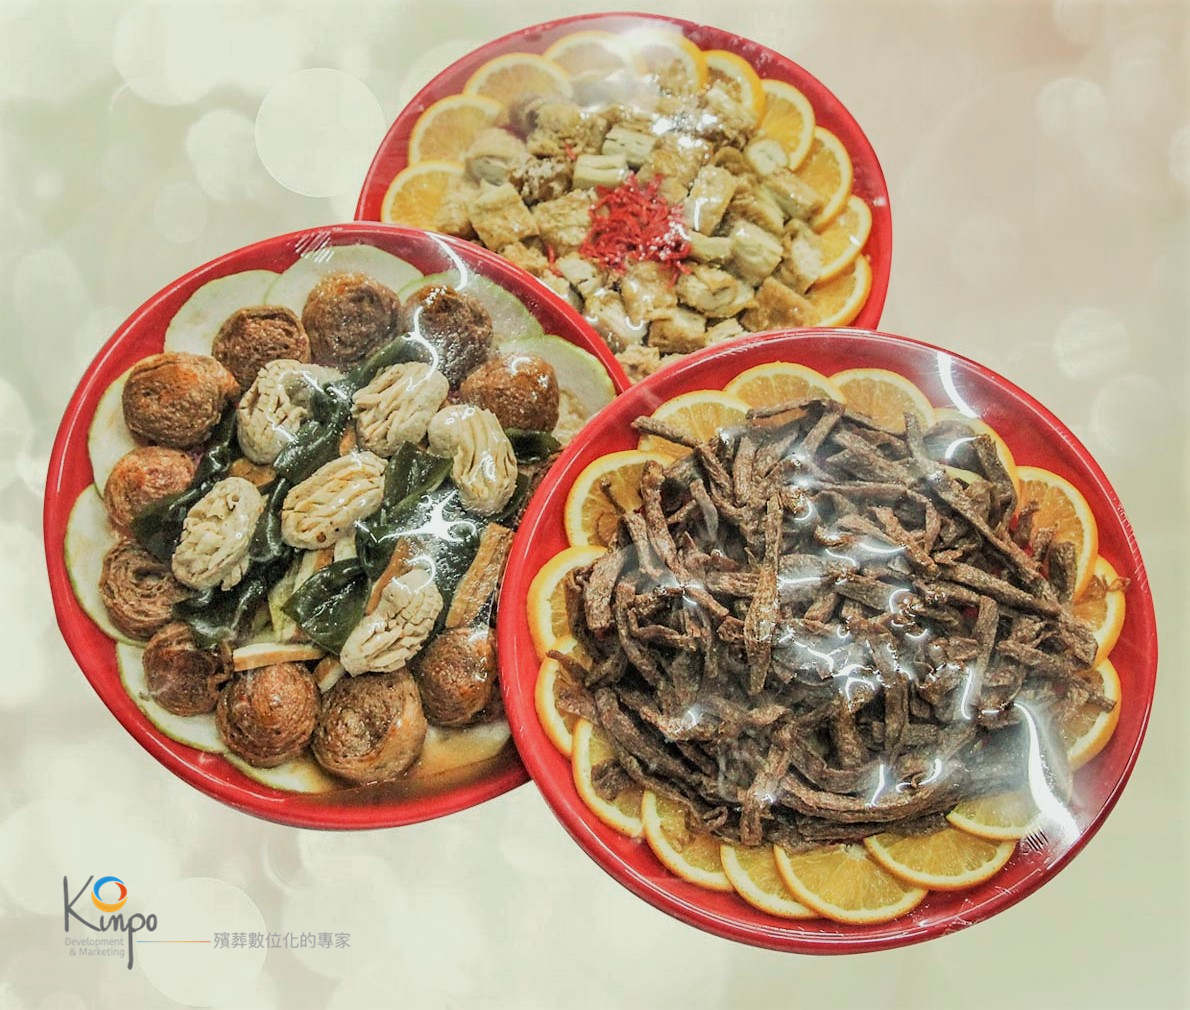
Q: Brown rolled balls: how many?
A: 11